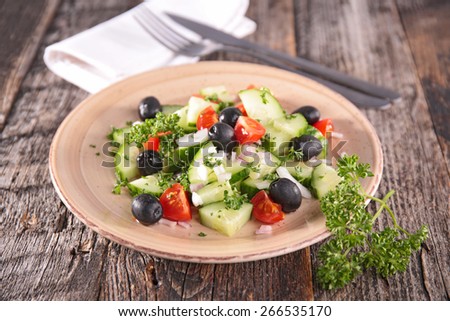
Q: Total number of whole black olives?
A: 8